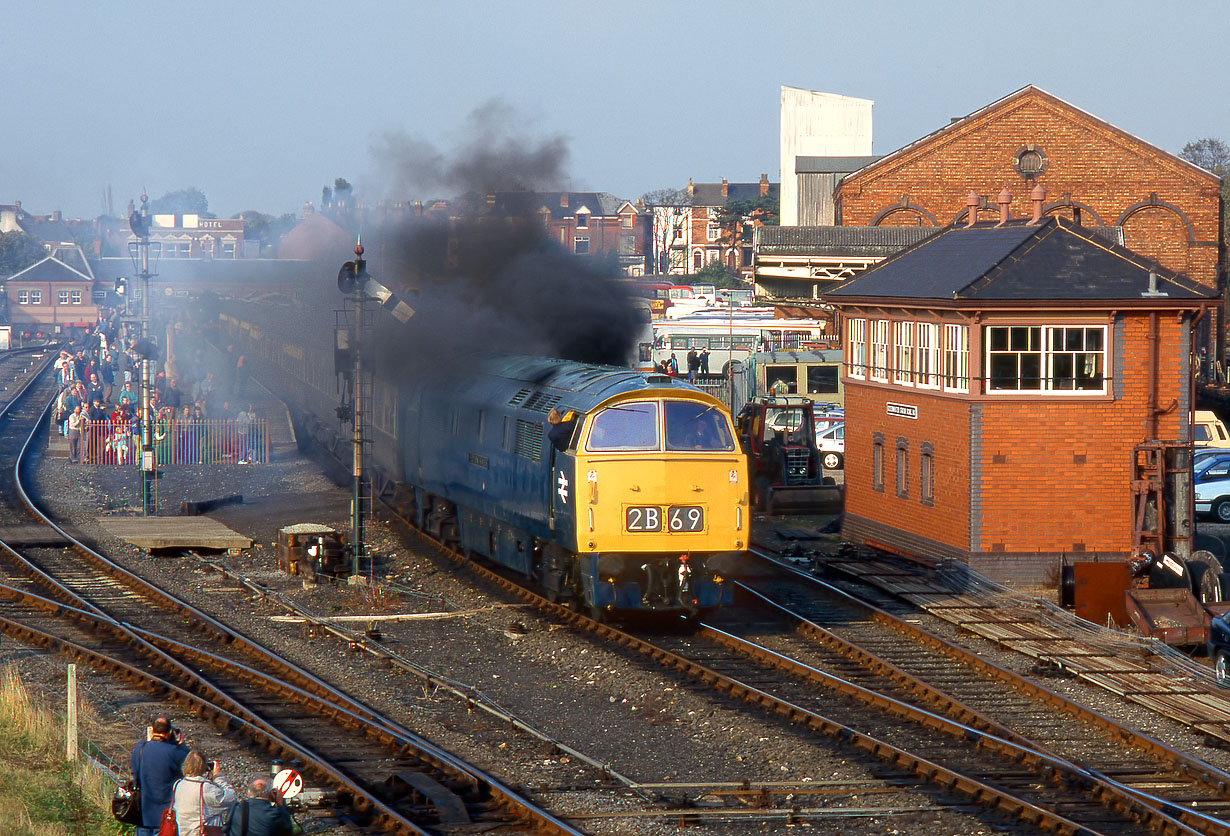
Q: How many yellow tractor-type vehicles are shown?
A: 0